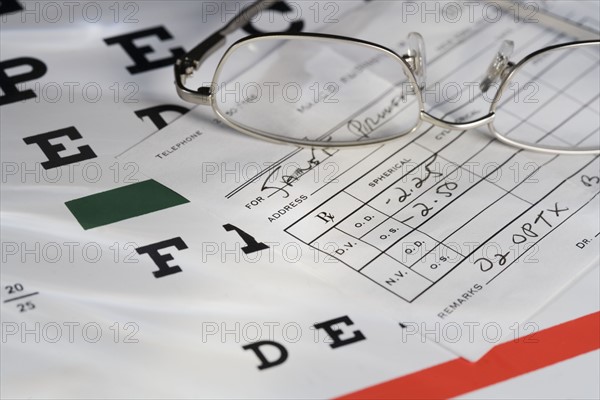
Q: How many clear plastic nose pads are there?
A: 2